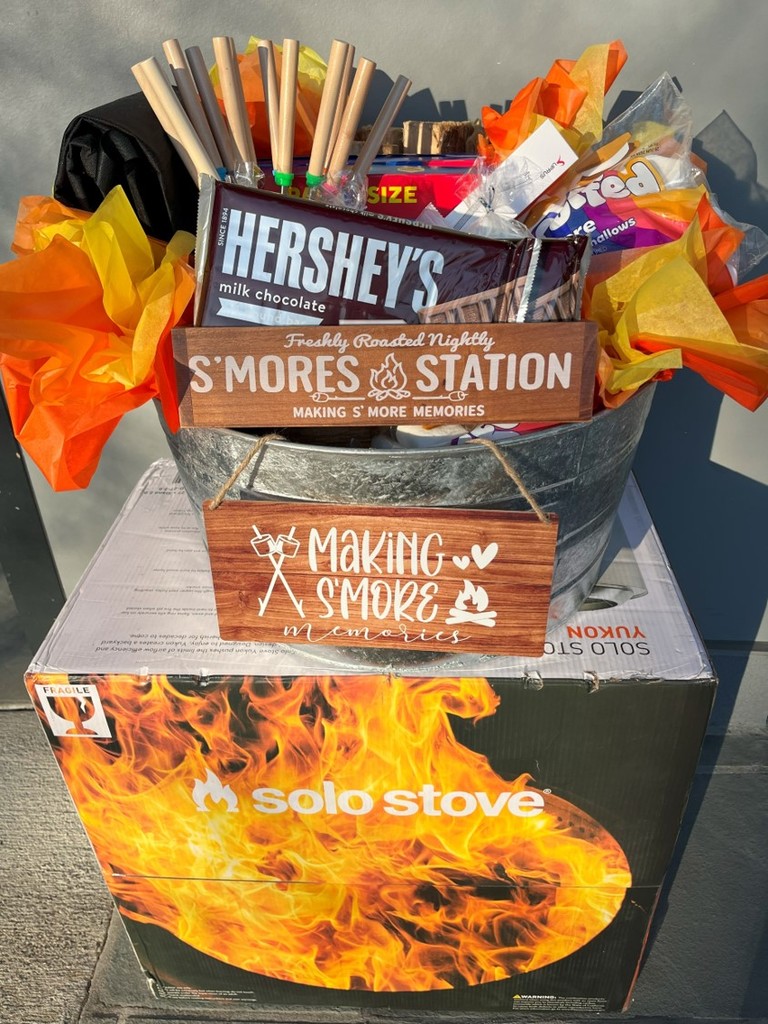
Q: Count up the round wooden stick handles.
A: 12